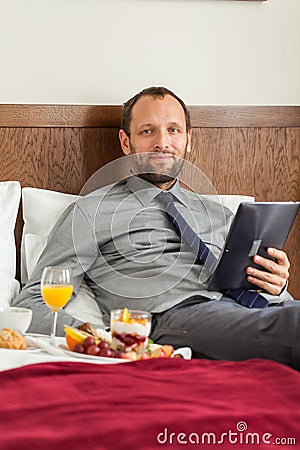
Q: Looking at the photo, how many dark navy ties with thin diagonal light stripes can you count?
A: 1